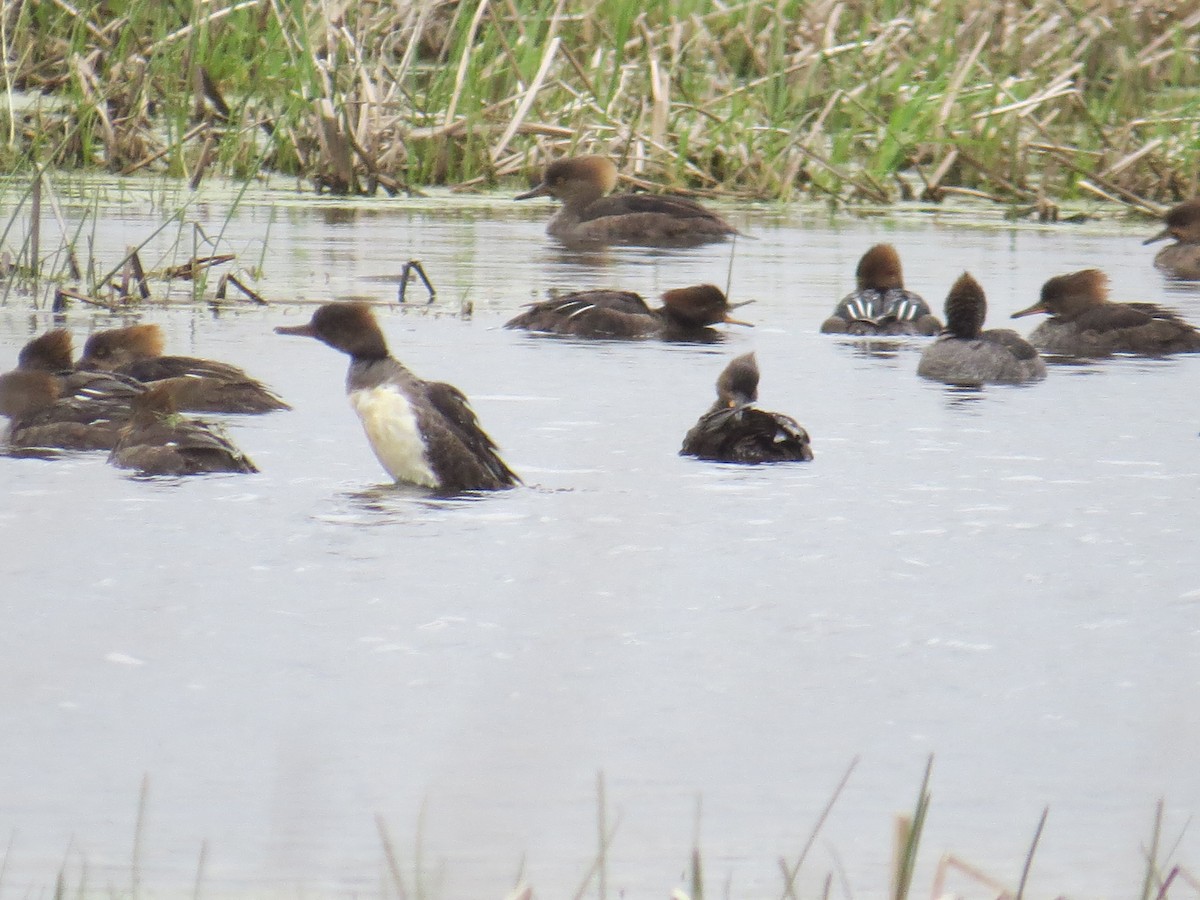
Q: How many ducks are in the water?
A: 12